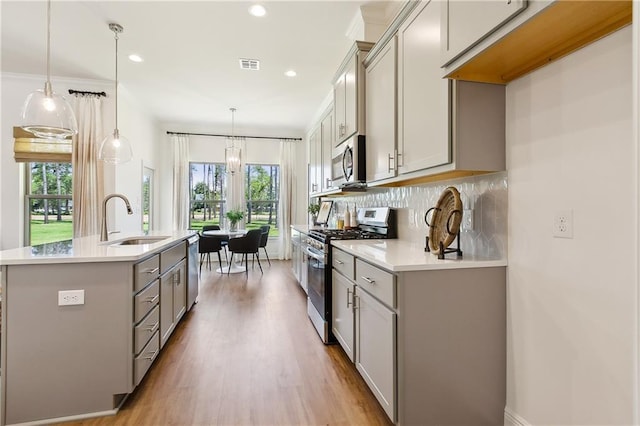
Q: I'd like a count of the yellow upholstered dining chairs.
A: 0